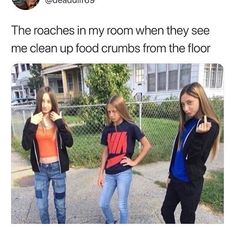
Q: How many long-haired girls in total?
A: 3